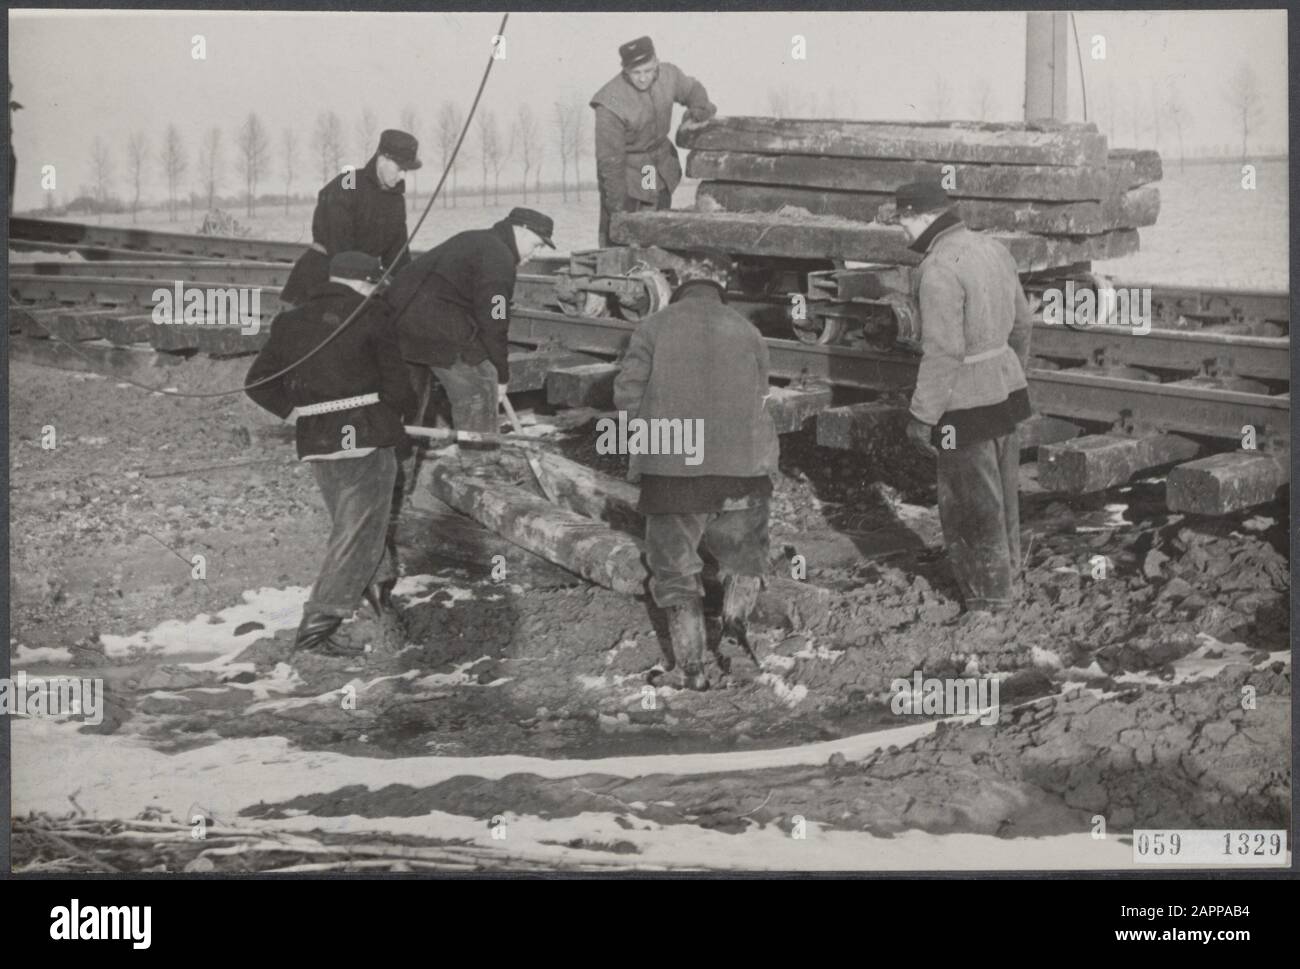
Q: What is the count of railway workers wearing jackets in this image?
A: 6